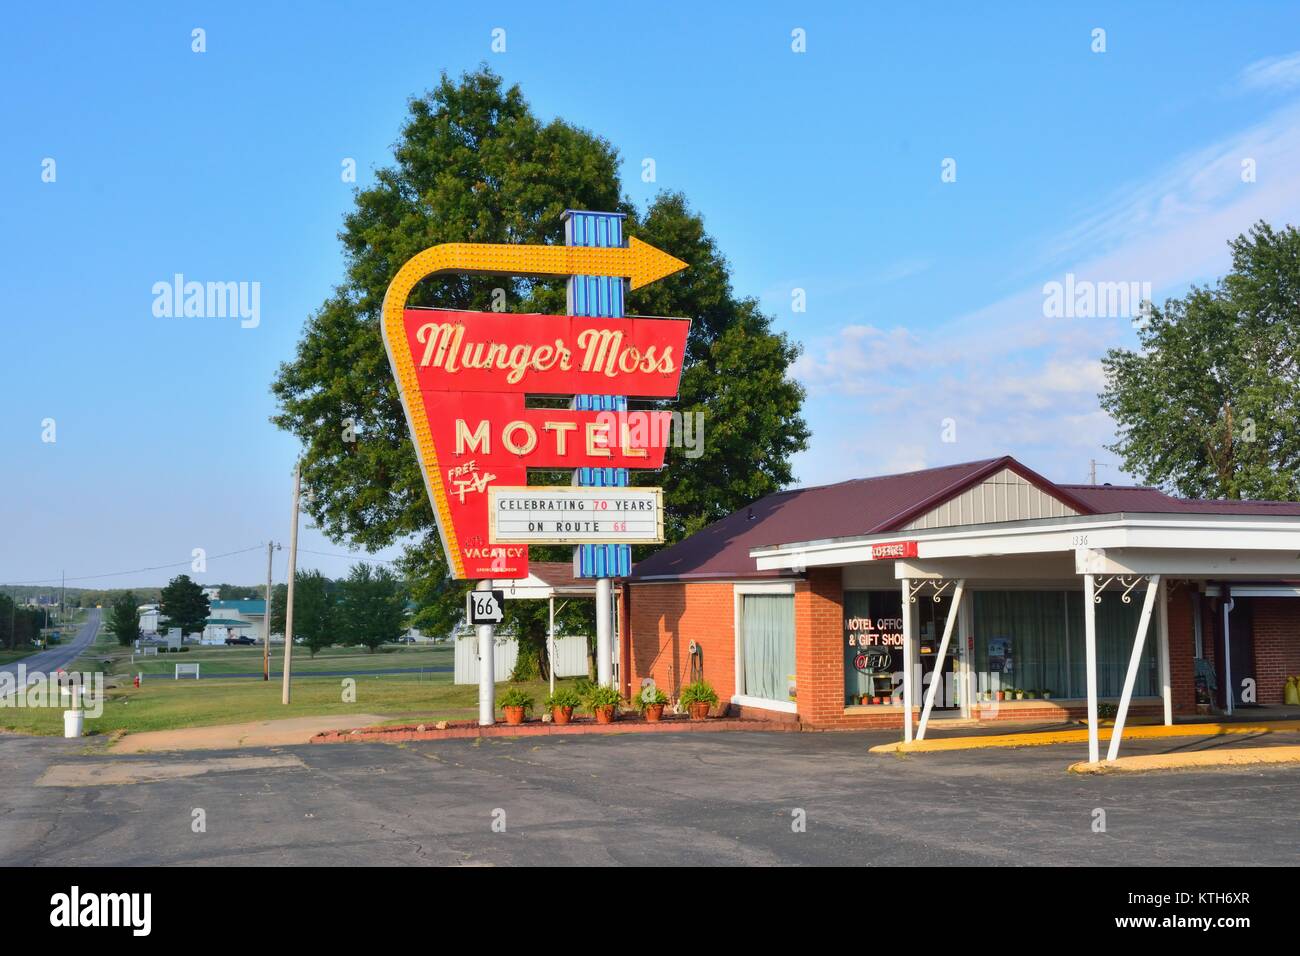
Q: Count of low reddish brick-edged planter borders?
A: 1